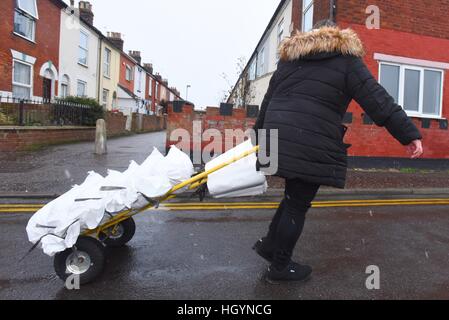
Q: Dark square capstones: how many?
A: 7